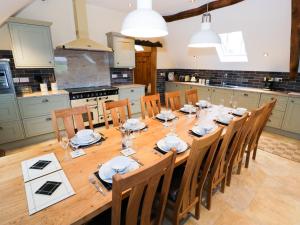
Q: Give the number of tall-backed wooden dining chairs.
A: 10